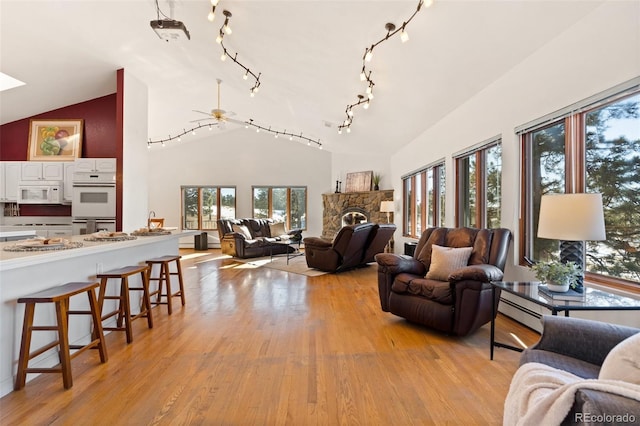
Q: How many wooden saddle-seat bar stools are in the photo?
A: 3